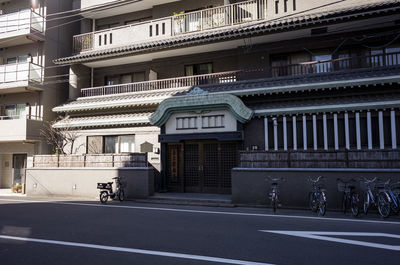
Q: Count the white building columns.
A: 13